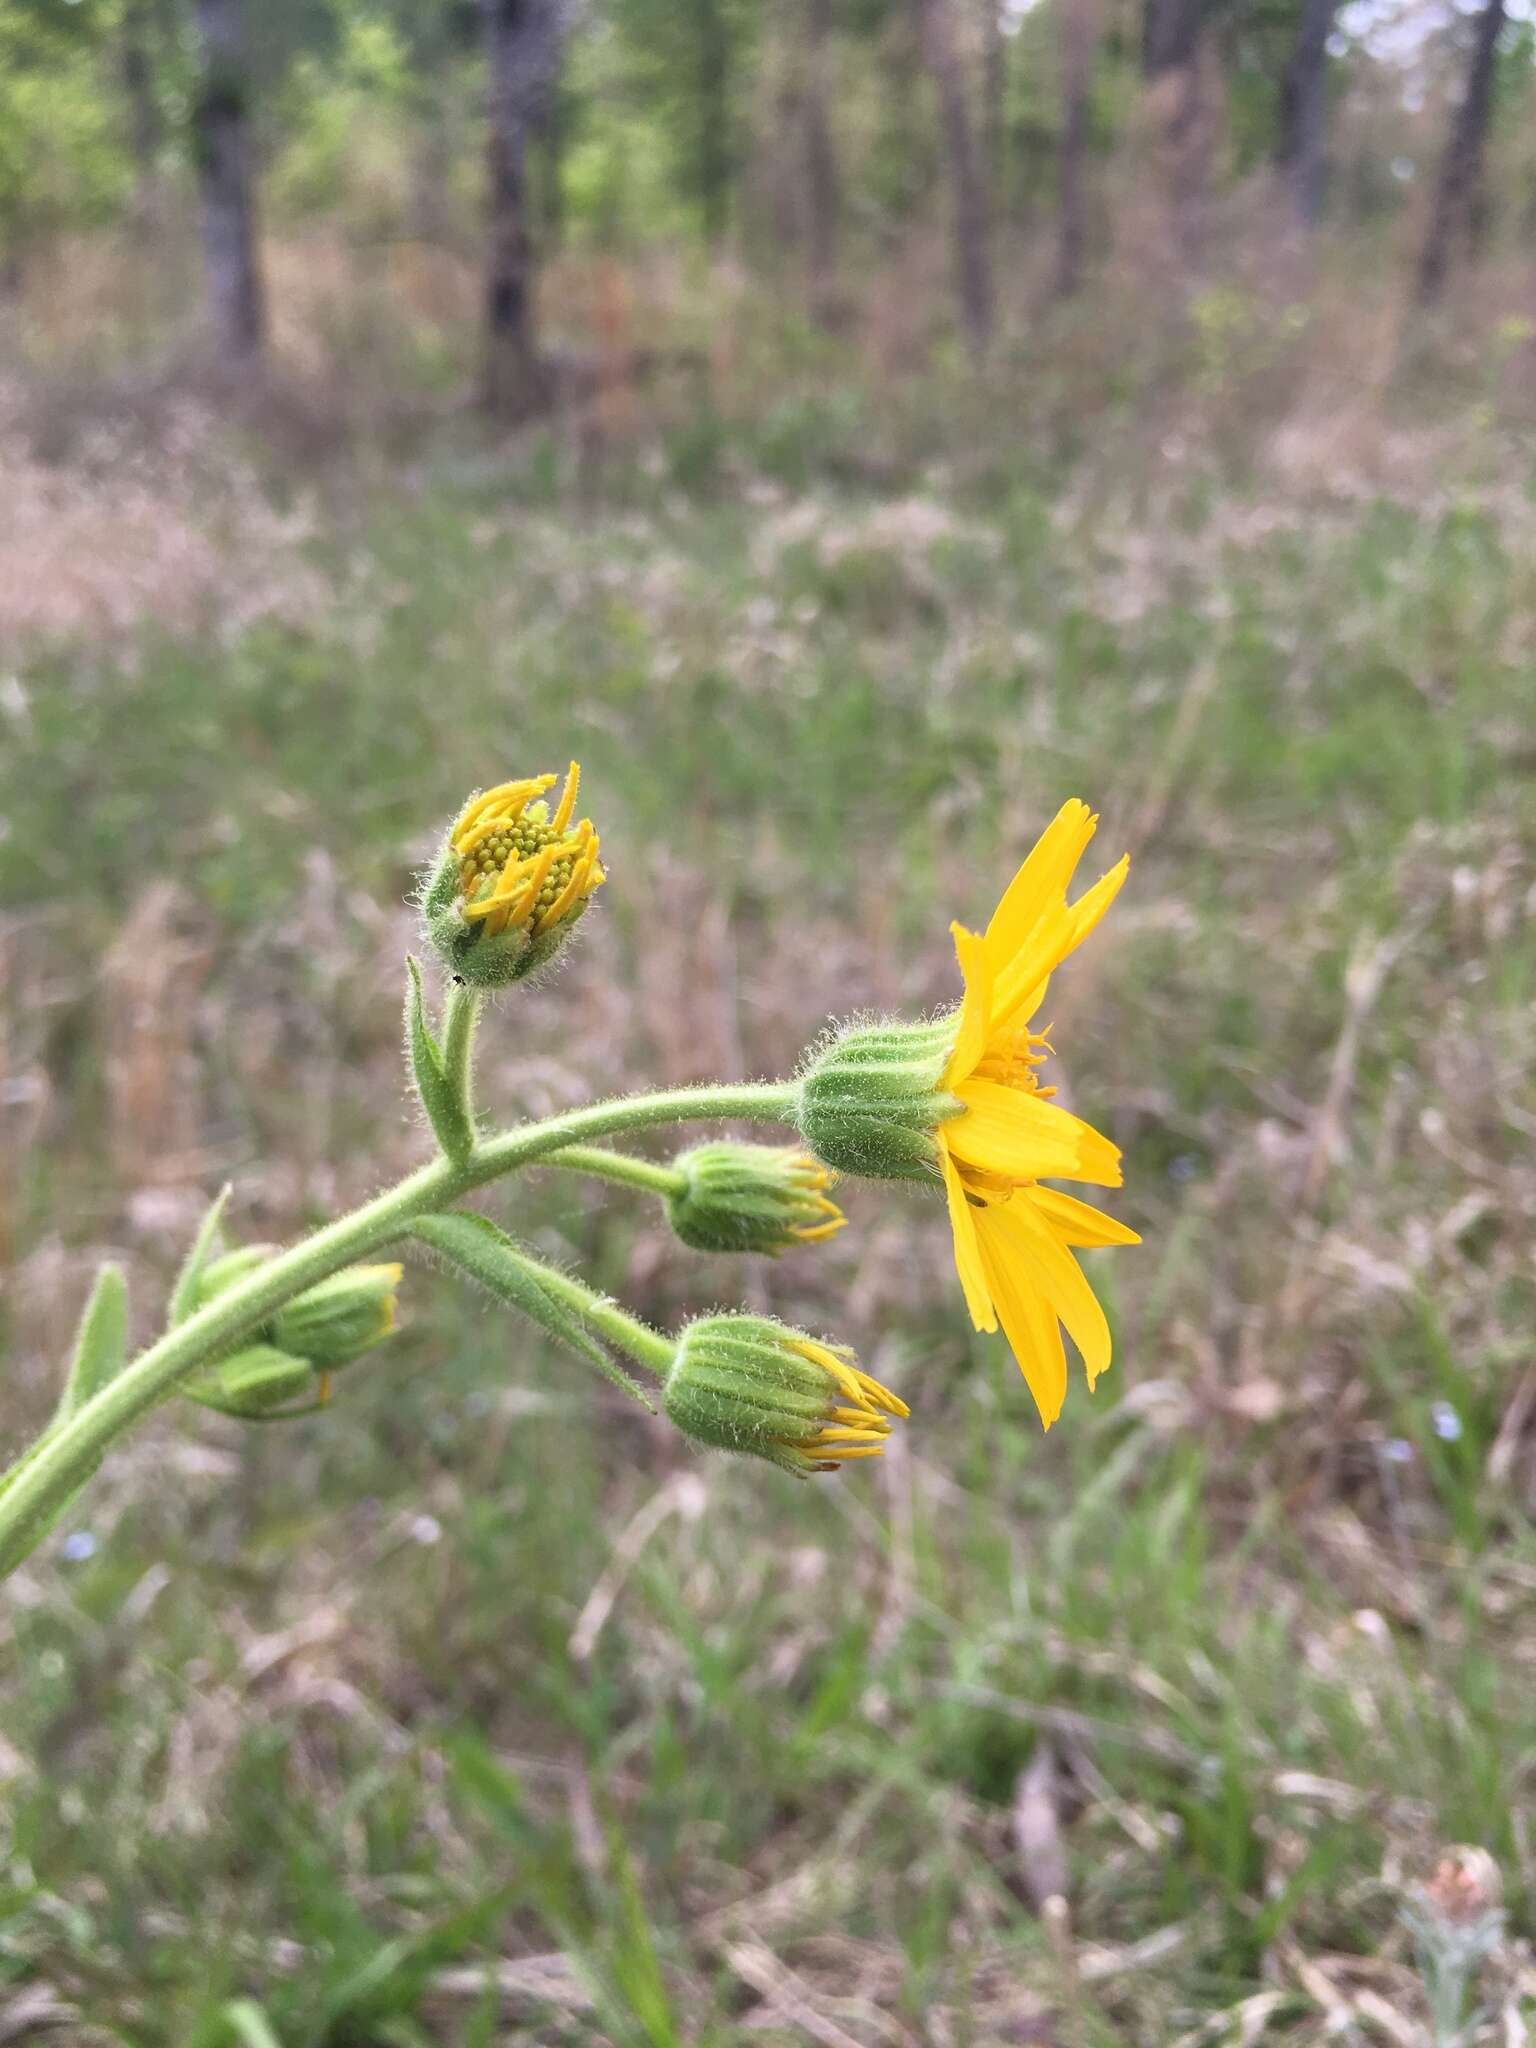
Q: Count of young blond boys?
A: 0